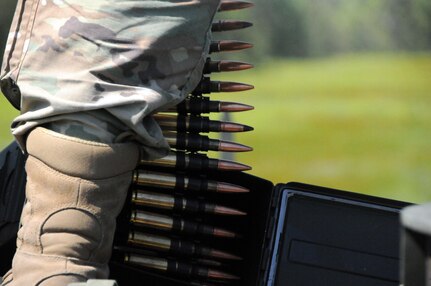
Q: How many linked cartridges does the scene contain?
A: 14